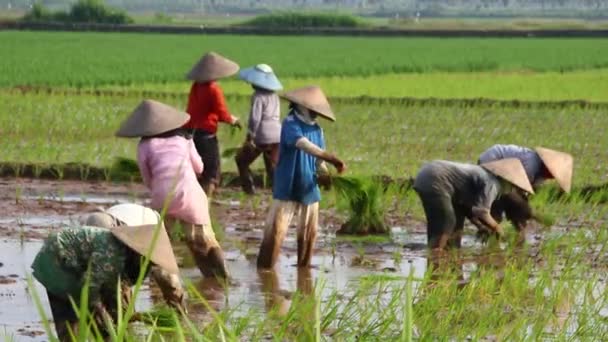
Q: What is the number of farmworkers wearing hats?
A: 8